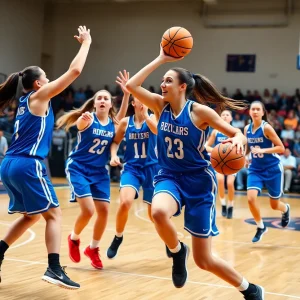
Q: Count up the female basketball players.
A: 6